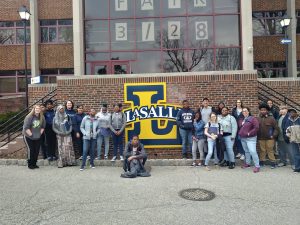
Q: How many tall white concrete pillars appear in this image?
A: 4